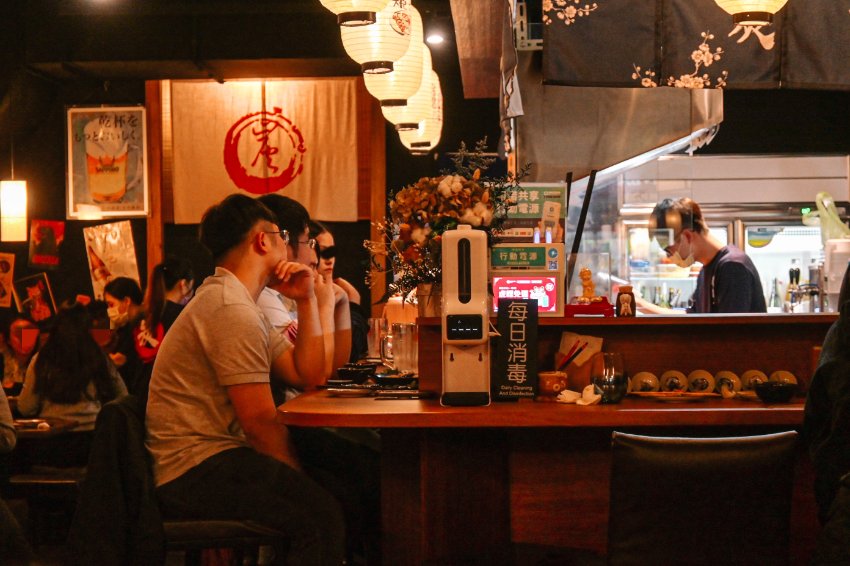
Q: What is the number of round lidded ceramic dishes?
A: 6